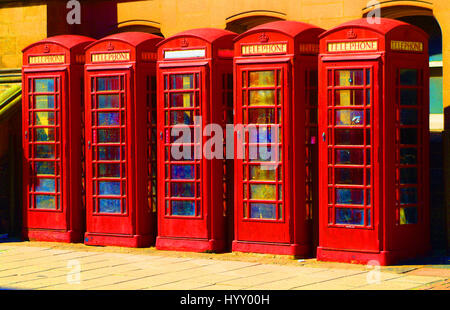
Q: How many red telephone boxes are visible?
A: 5